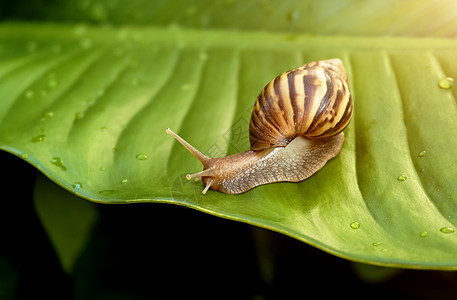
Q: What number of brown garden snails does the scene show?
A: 1